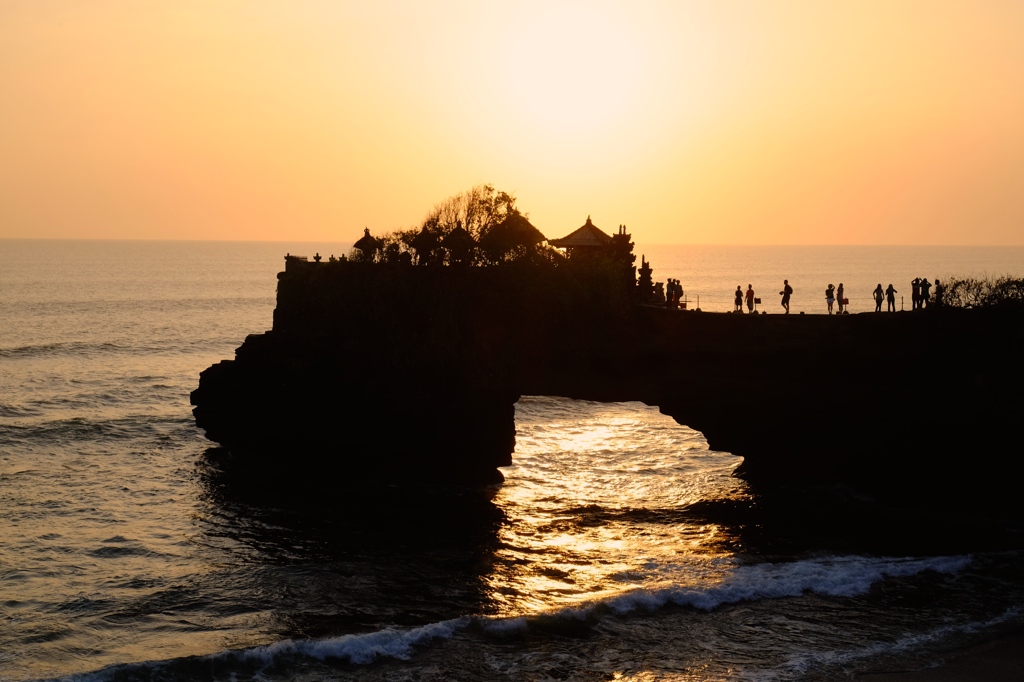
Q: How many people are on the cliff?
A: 13